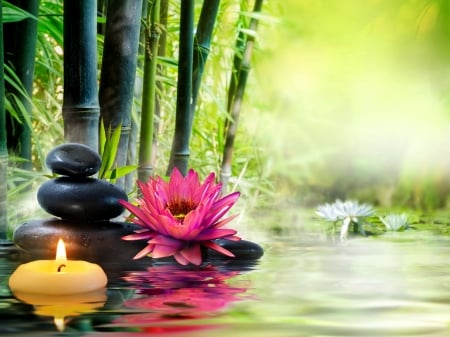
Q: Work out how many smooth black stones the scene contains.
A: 4